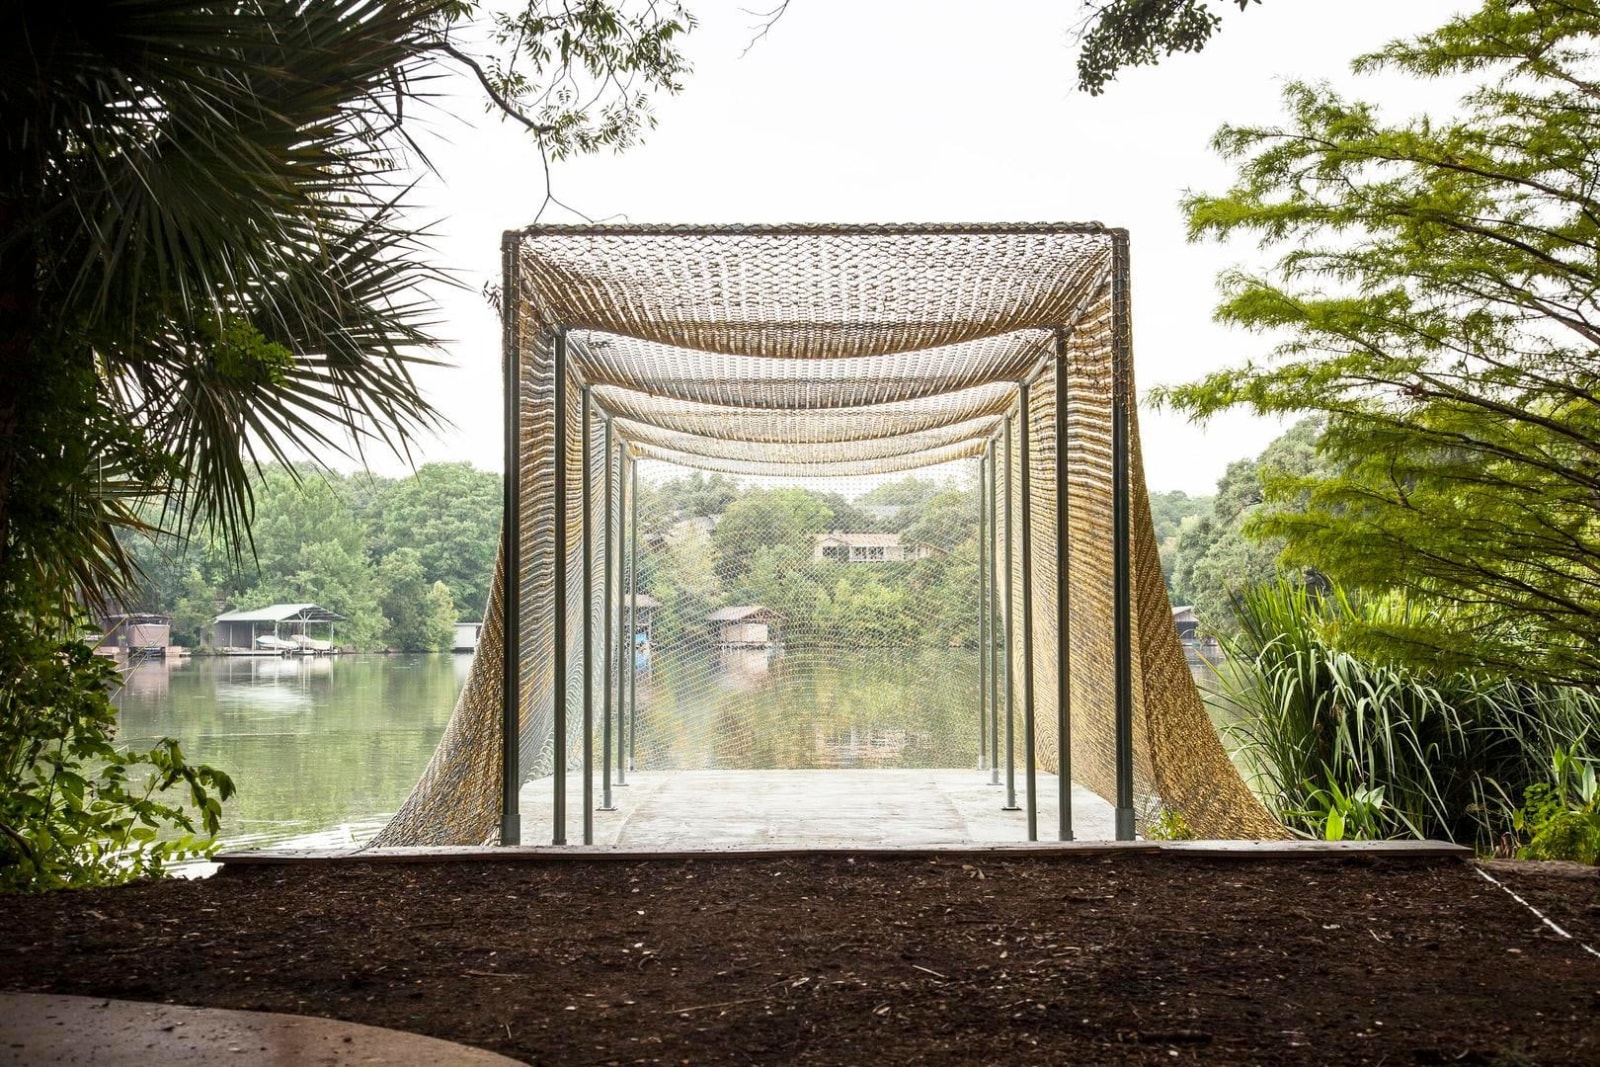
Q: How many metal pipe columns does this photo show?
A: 12